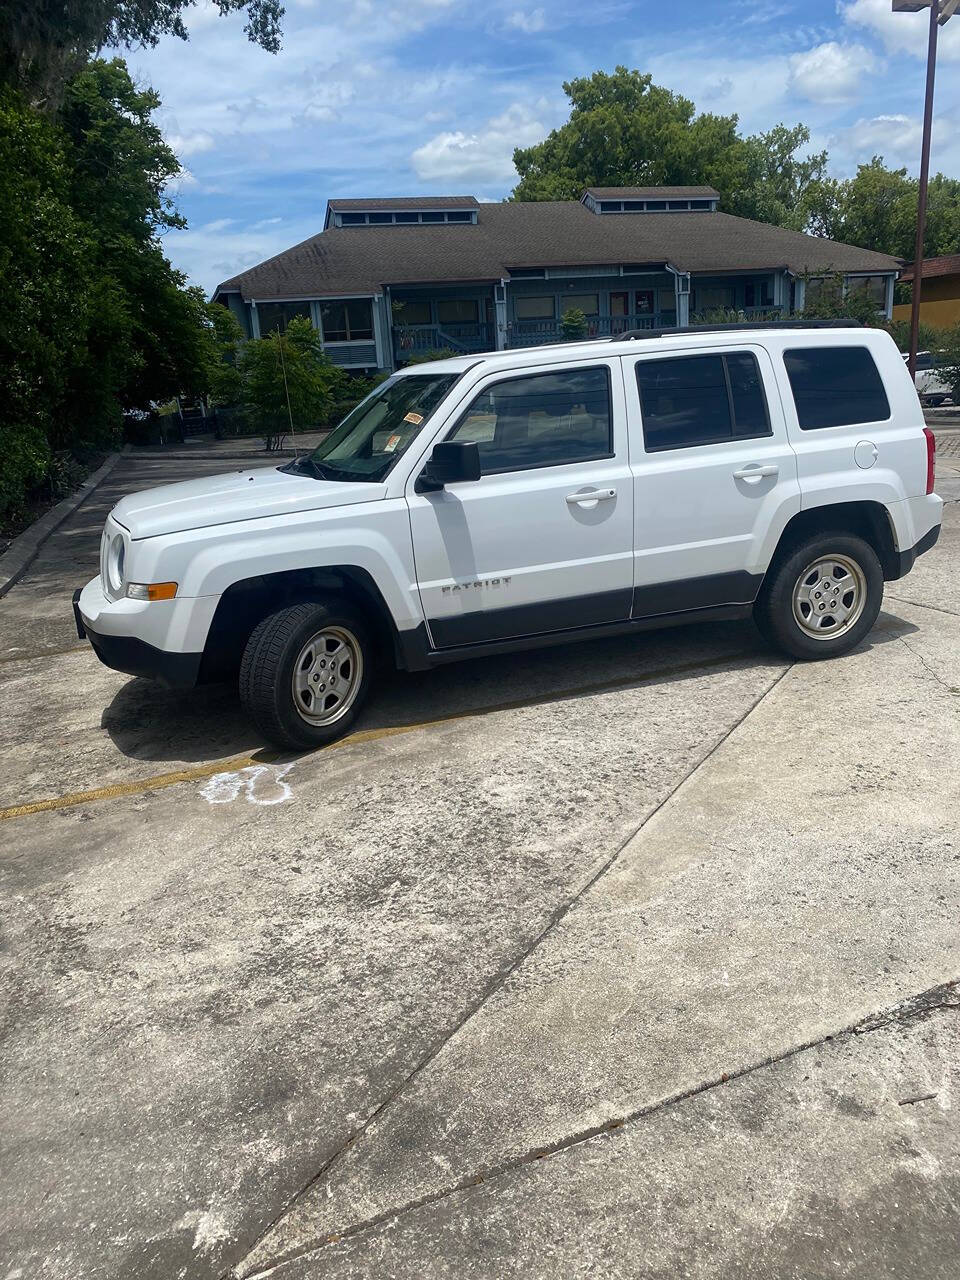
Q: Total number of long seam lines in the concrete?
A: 2